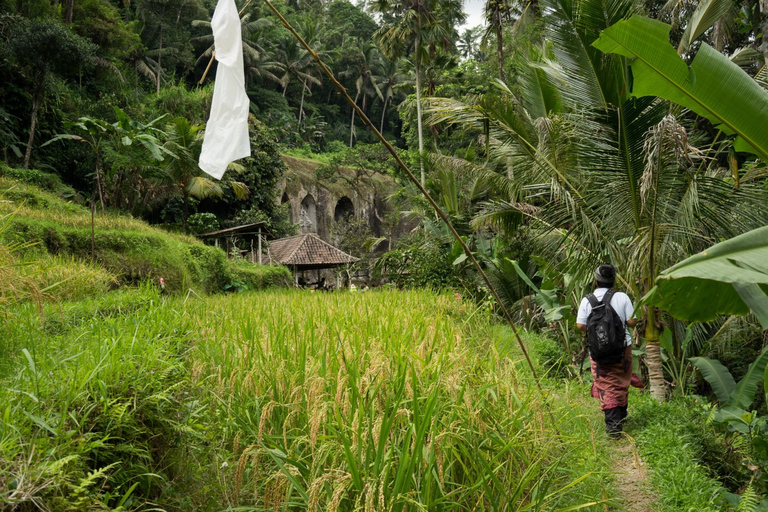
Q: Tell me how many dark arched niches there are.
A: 3